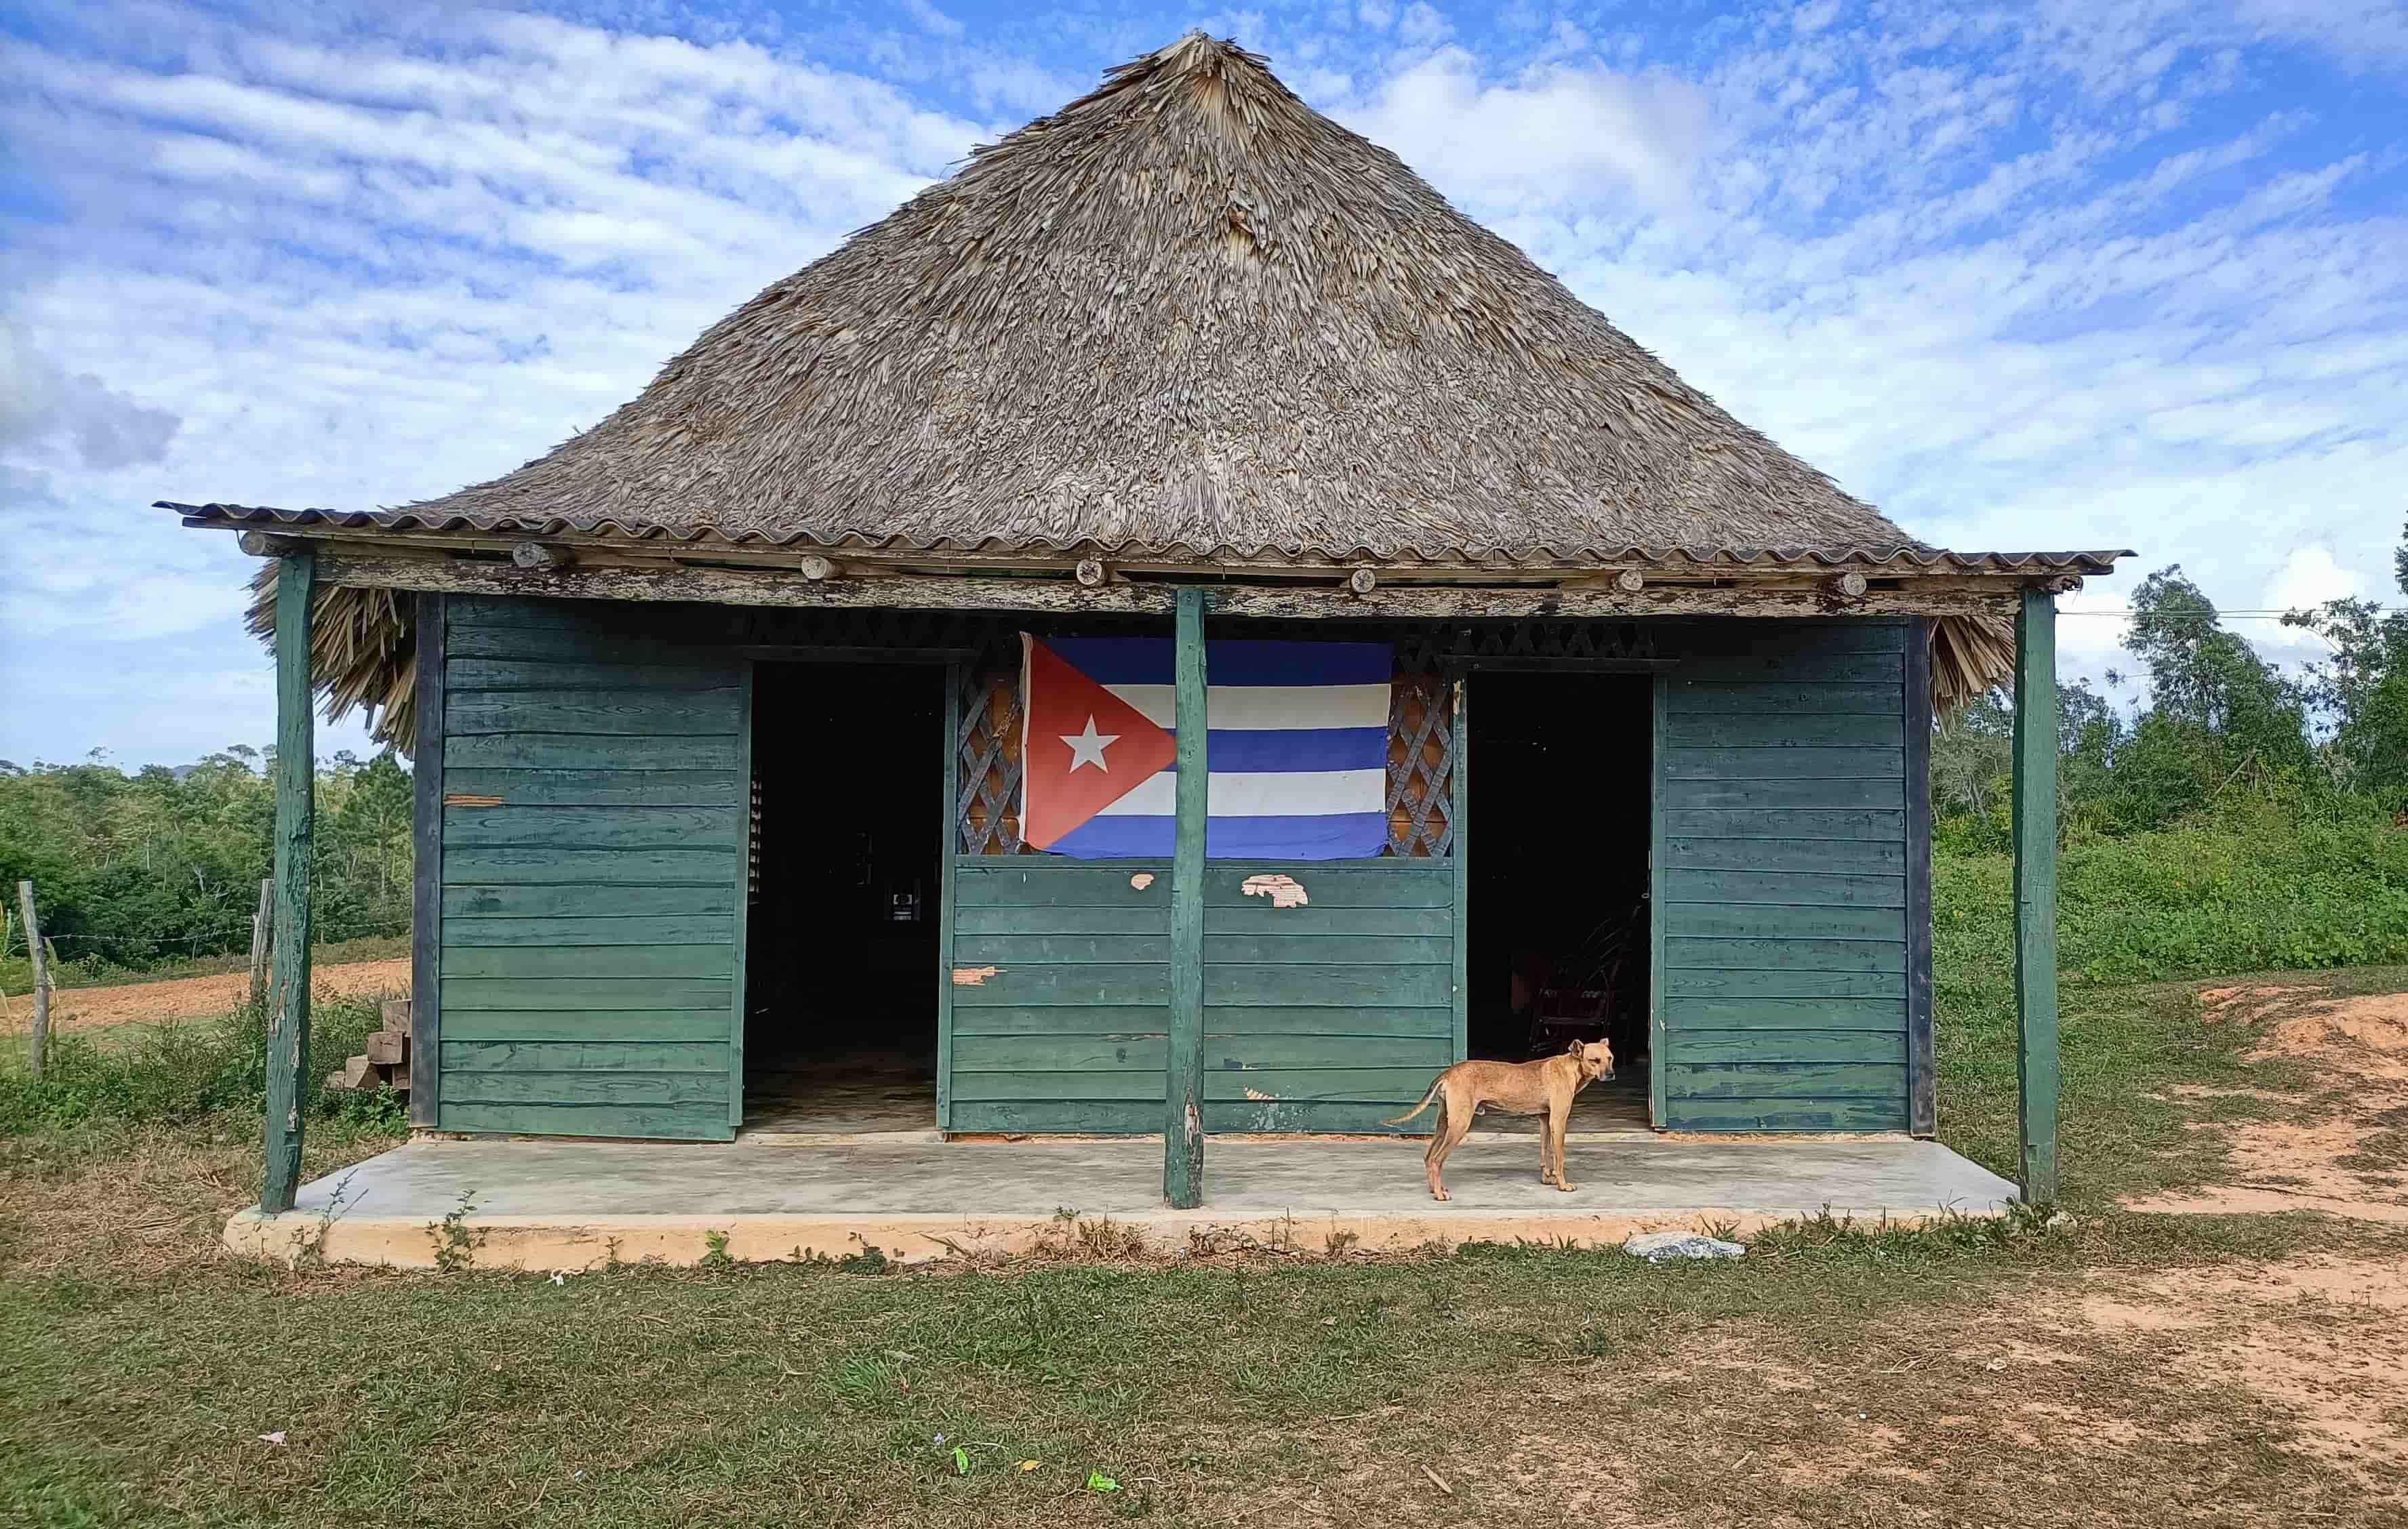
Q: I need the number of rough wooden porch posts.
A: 3